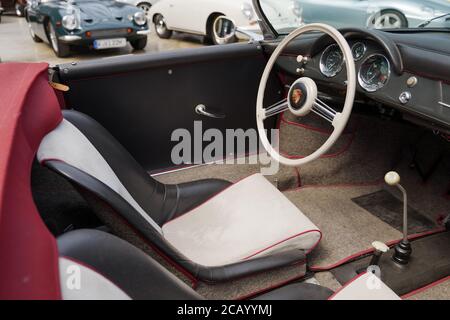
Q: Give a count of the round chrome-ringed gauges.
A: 3